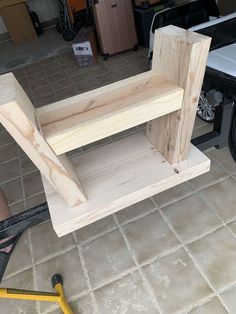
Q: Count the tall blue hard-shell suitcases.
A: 0